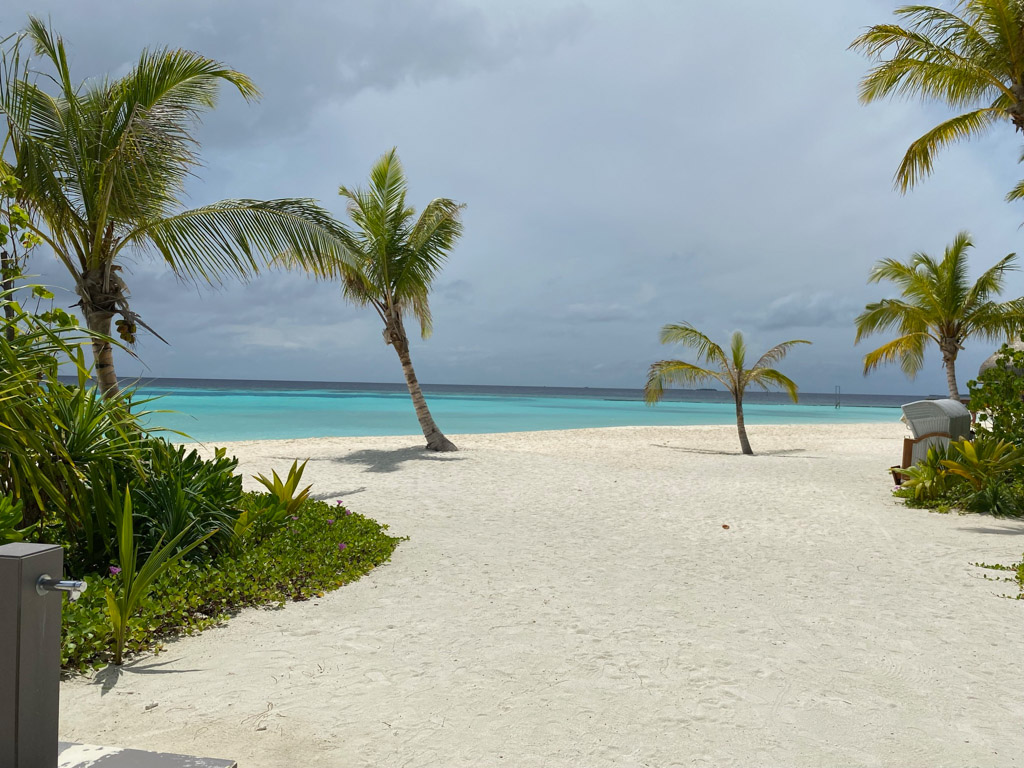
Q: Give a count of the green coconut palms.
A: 5